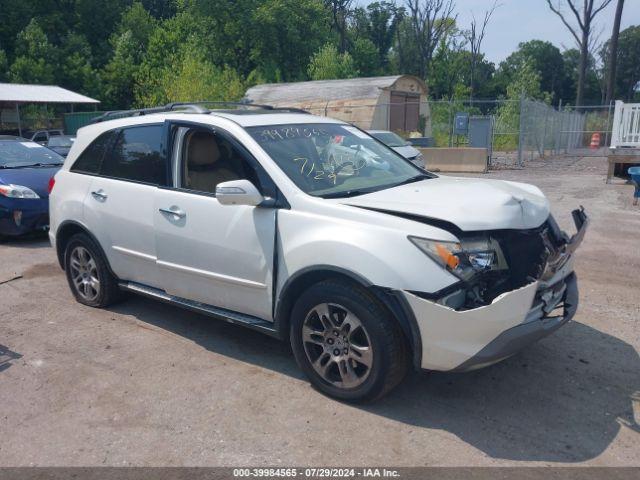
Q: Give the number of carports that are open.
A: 1